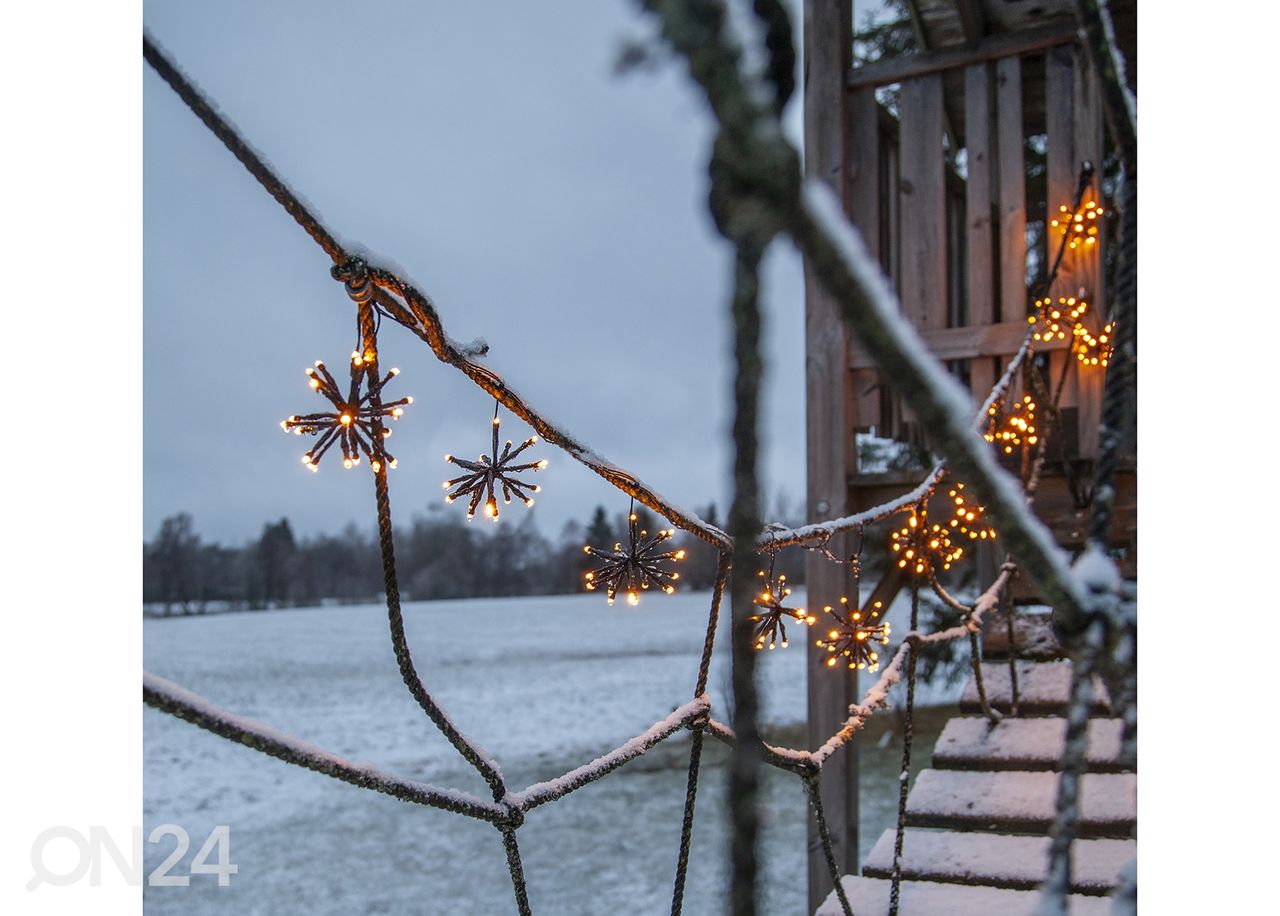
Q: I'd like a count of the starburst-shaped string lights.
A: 11